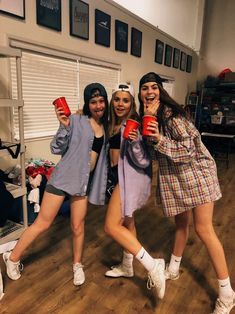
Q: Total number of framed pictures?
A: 11